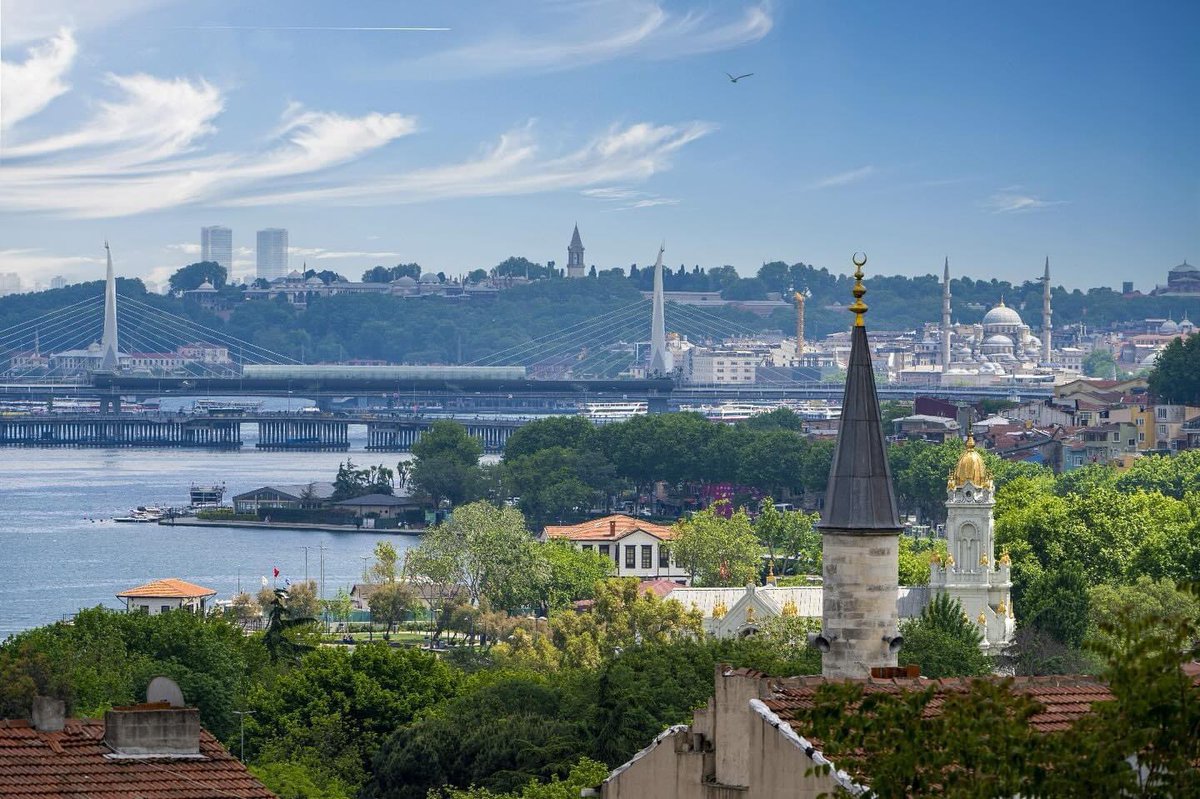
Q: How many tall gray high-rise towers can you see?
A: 2